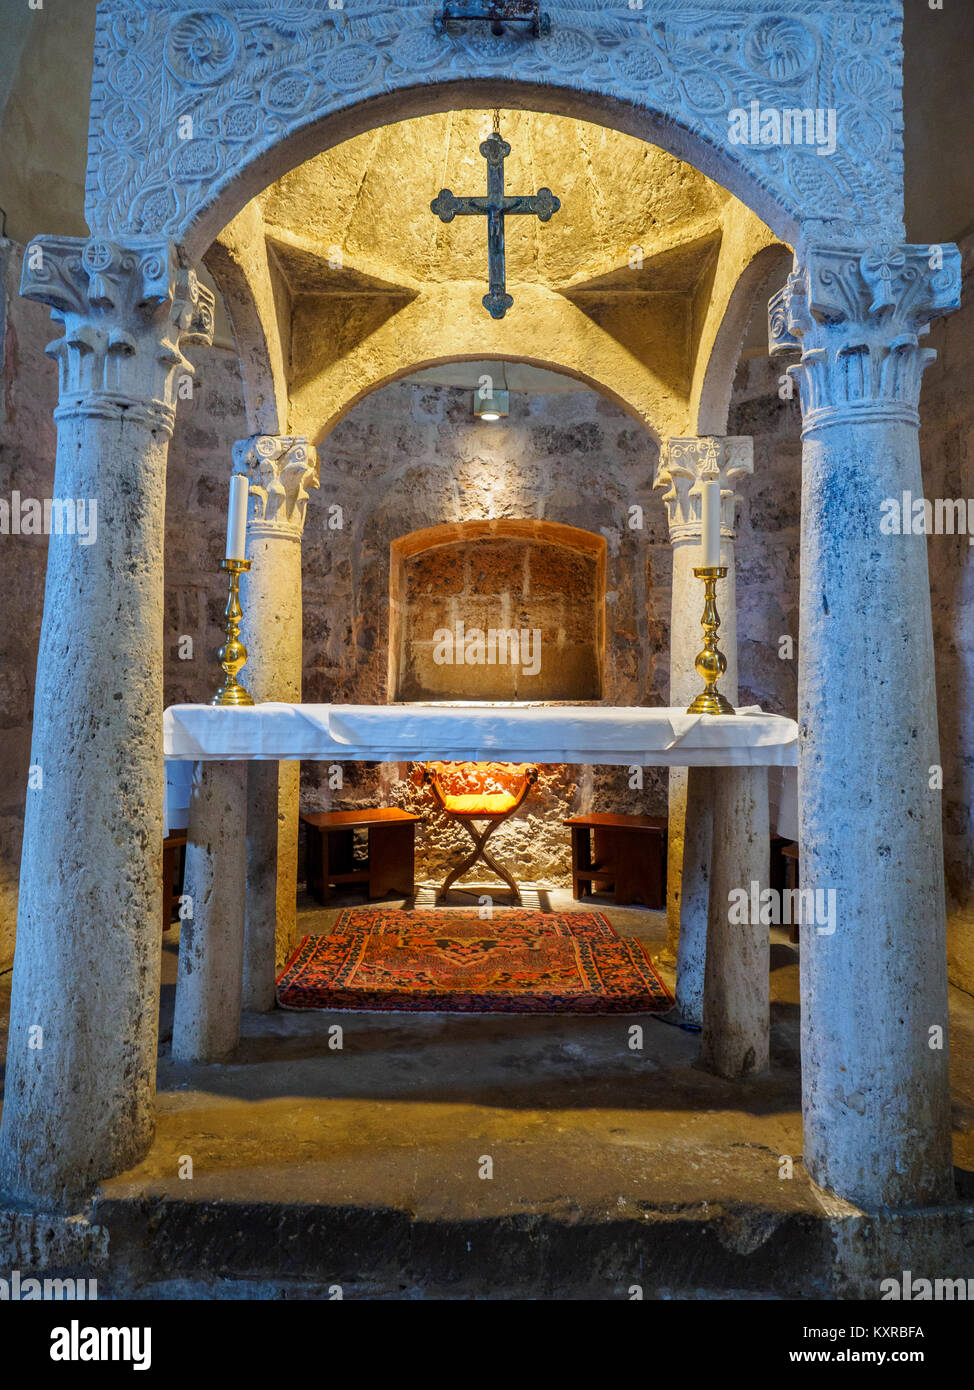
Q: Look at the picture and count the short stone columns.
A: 4